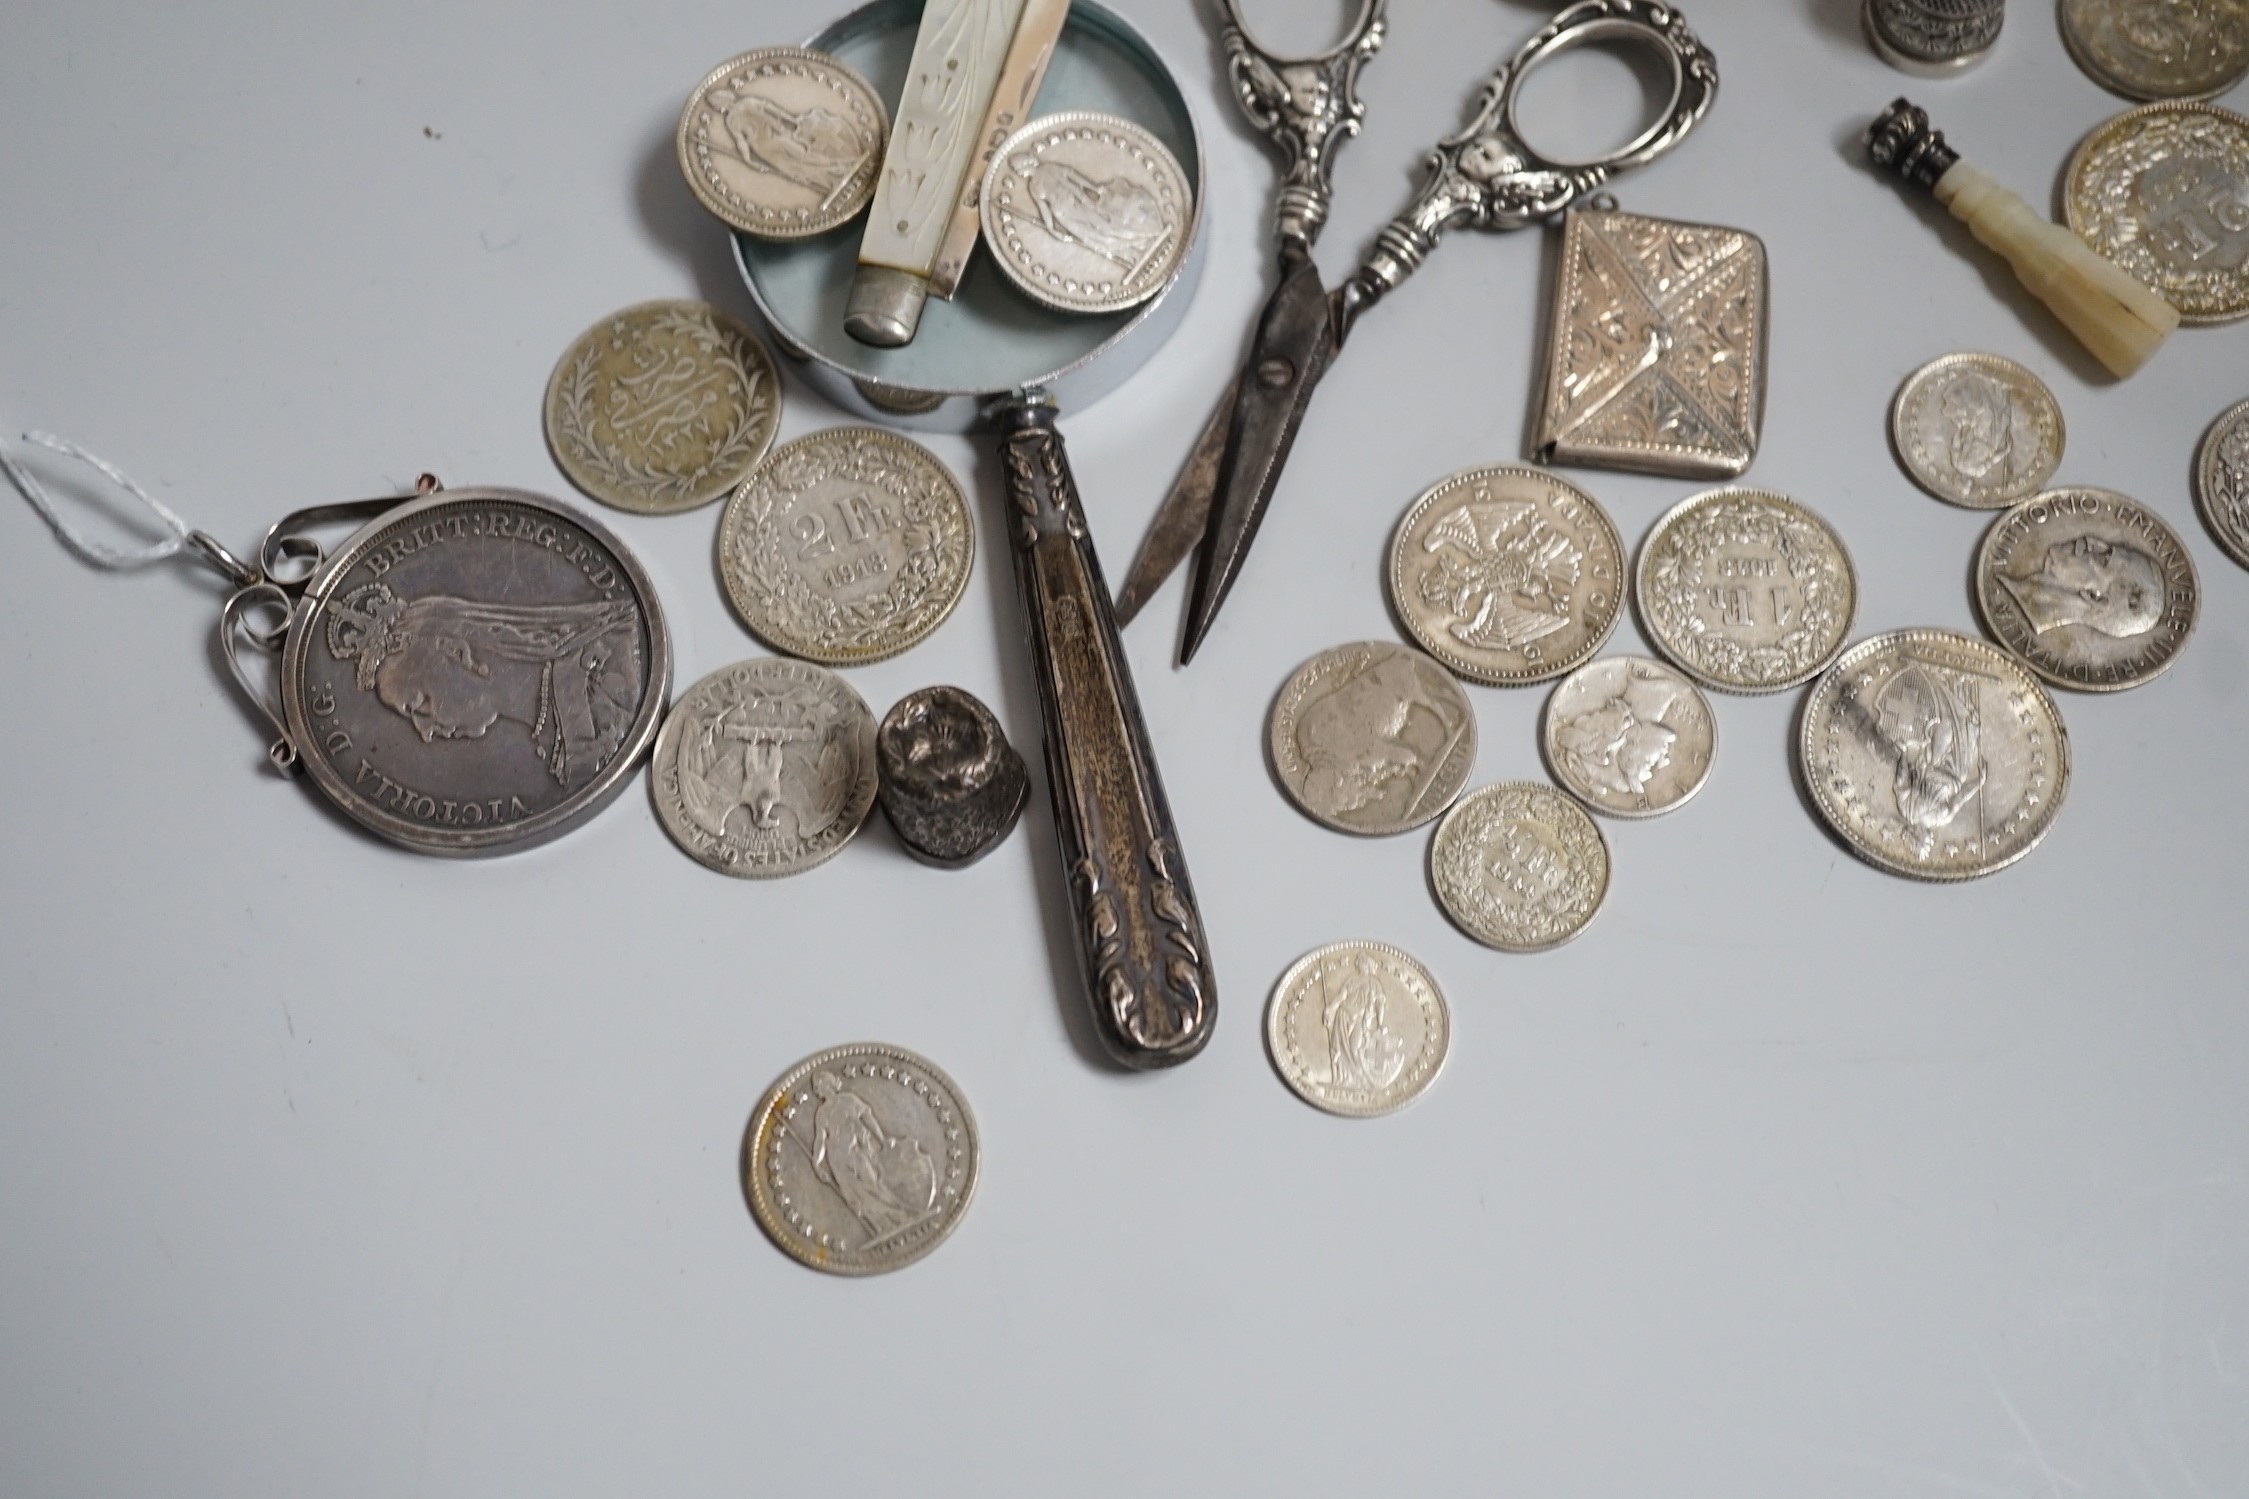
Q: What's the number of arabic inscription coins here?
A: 1